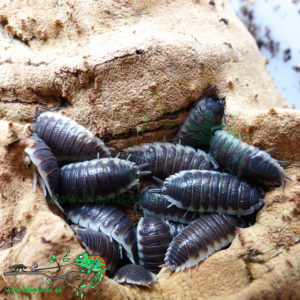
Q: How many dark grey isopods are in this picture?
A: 13